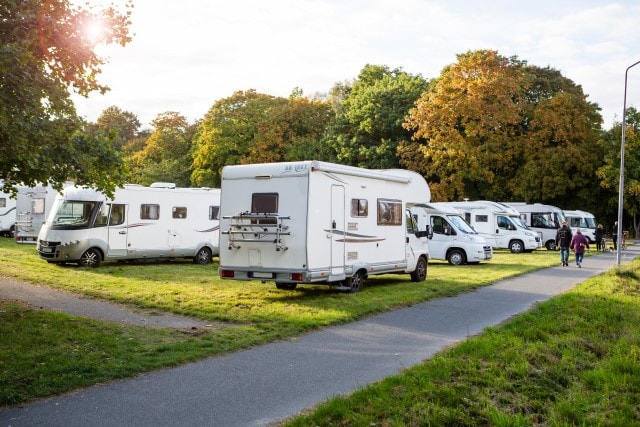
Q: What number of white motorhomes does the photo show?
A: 8